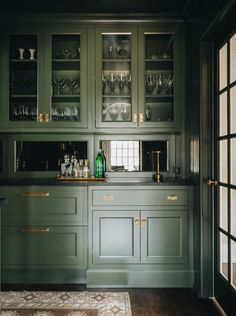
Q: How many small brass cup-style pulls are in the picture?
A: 2